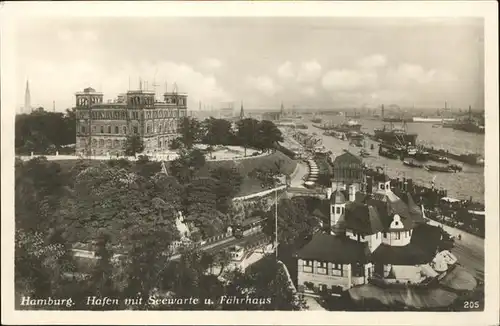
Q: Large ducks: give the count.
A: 0